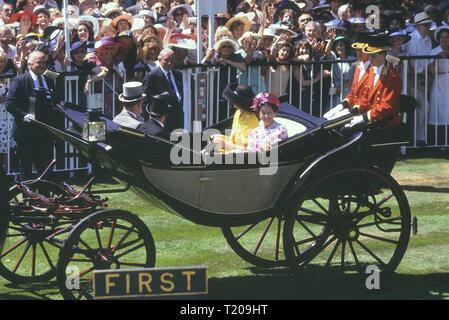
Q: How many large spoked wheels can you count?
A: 4